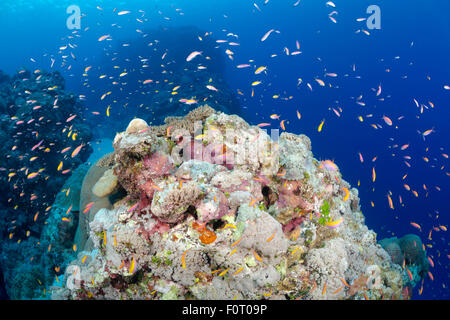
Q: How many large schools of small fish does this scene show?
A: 1